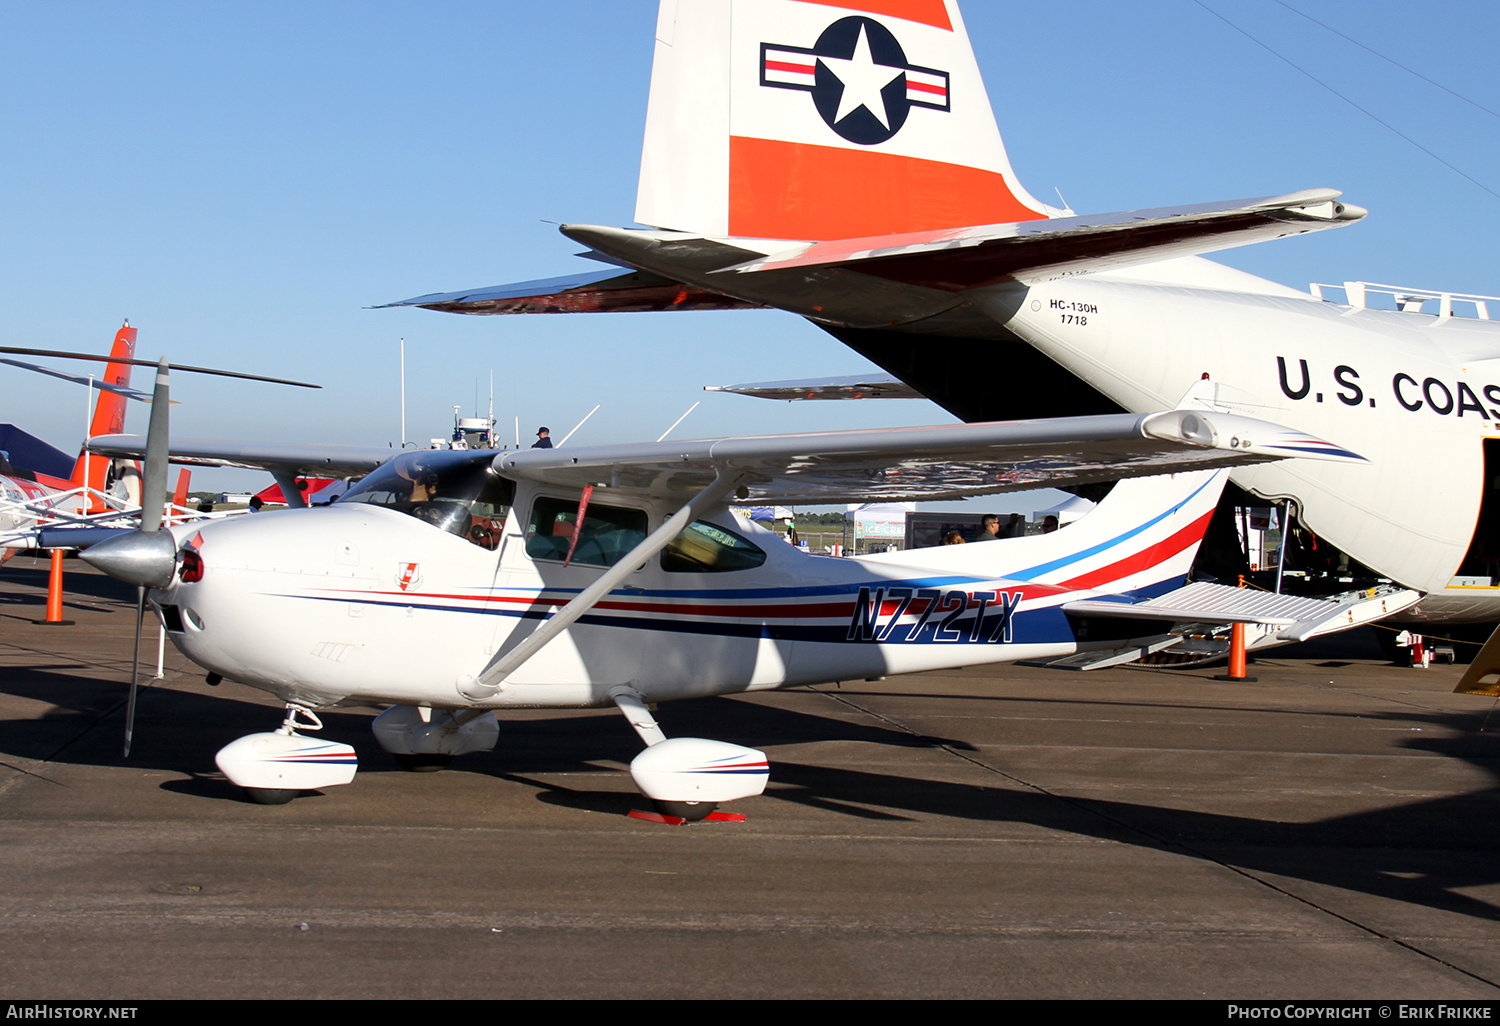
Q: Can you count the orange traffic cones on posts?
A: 2